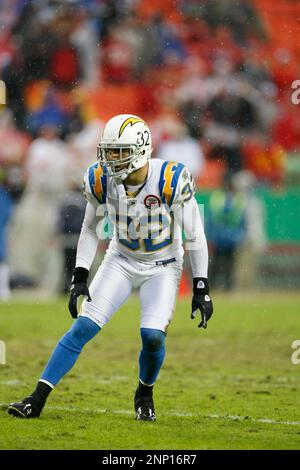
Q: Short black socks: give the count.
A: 2